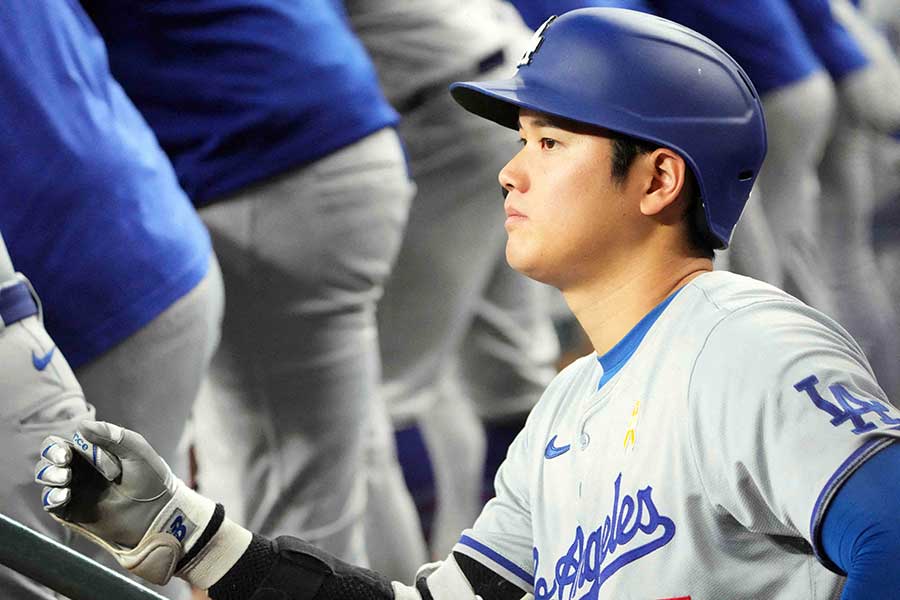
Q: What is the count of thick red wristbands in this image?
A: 0